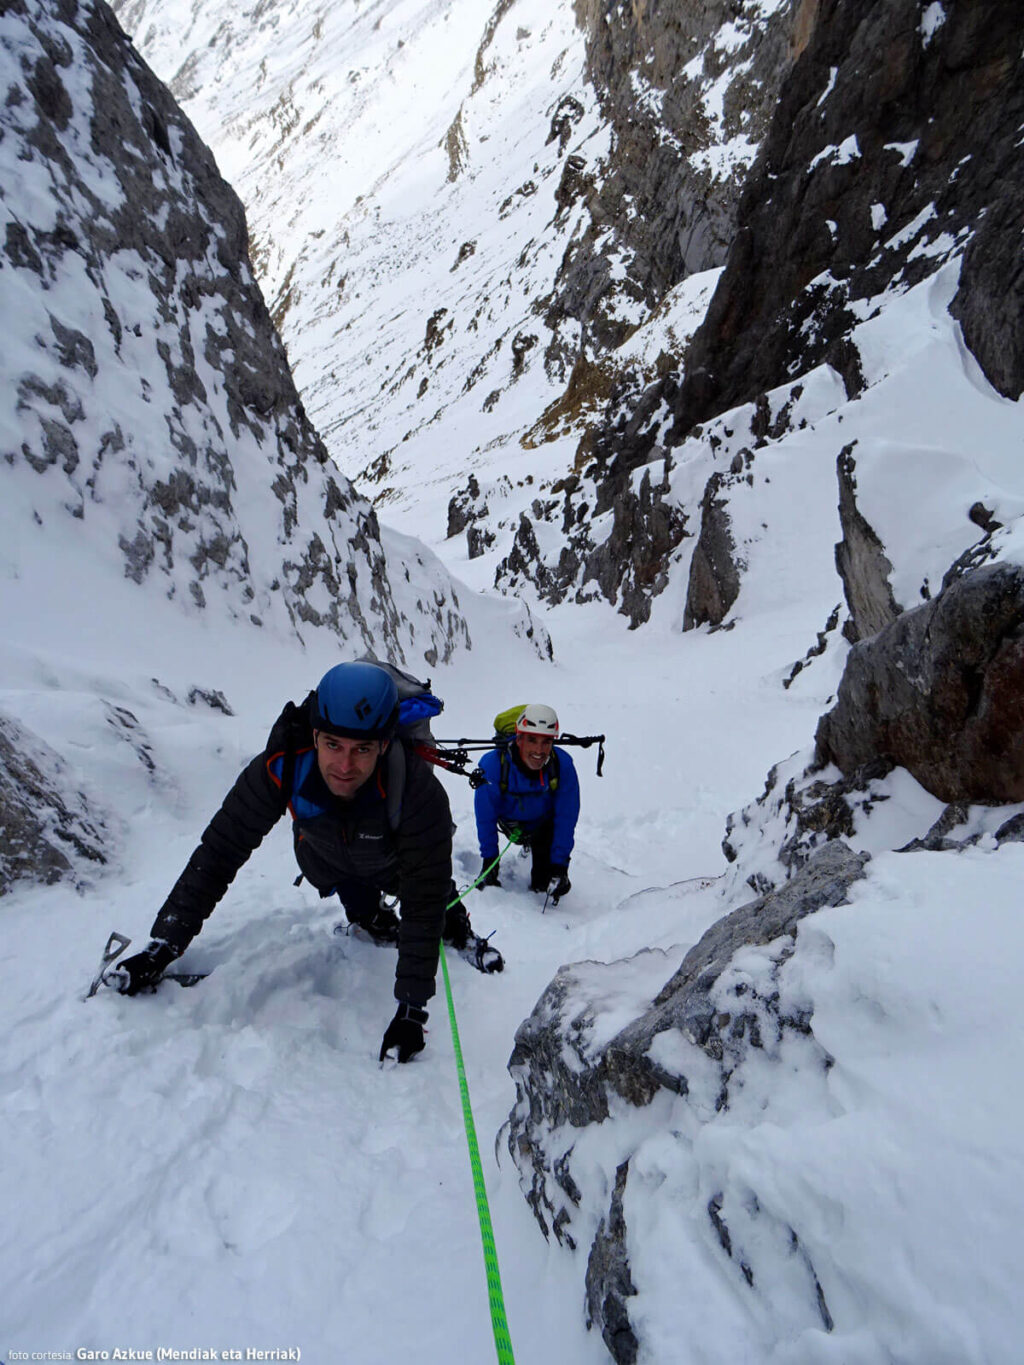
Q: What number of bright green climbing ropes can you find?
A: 1